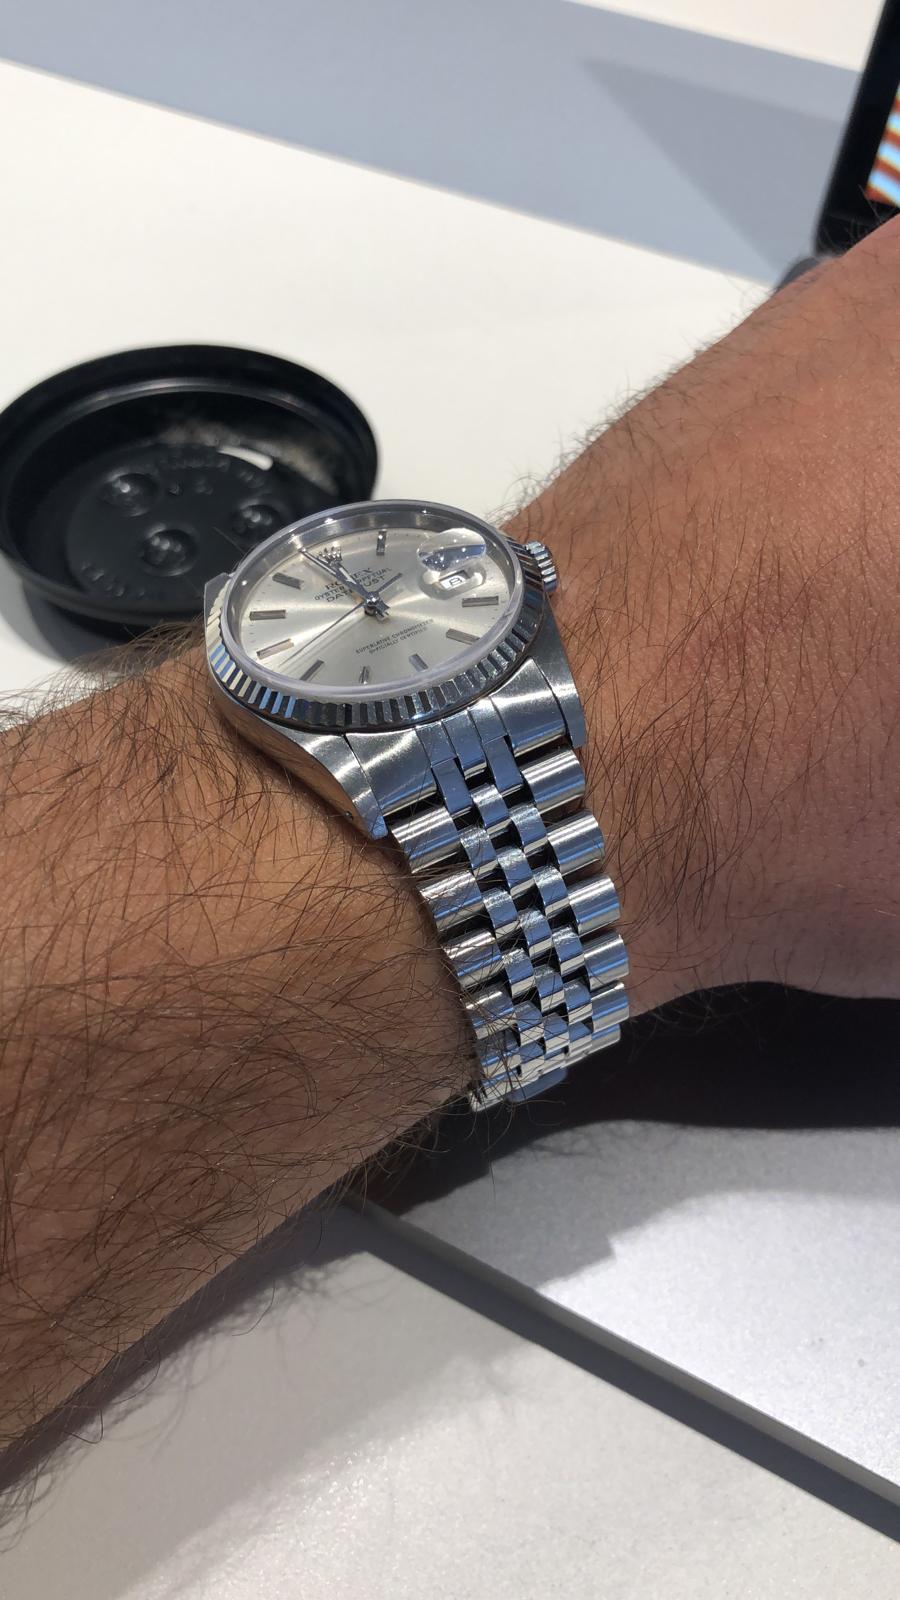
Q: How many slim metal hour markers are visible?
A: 9